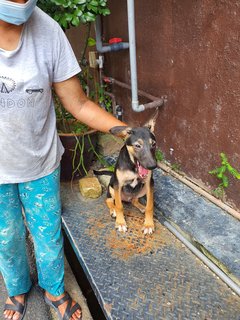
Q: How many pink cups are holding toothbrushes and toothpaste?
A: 0